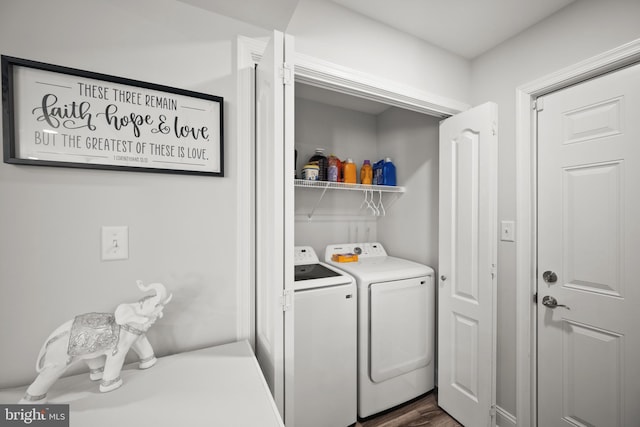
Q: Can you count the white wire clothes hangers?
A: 3